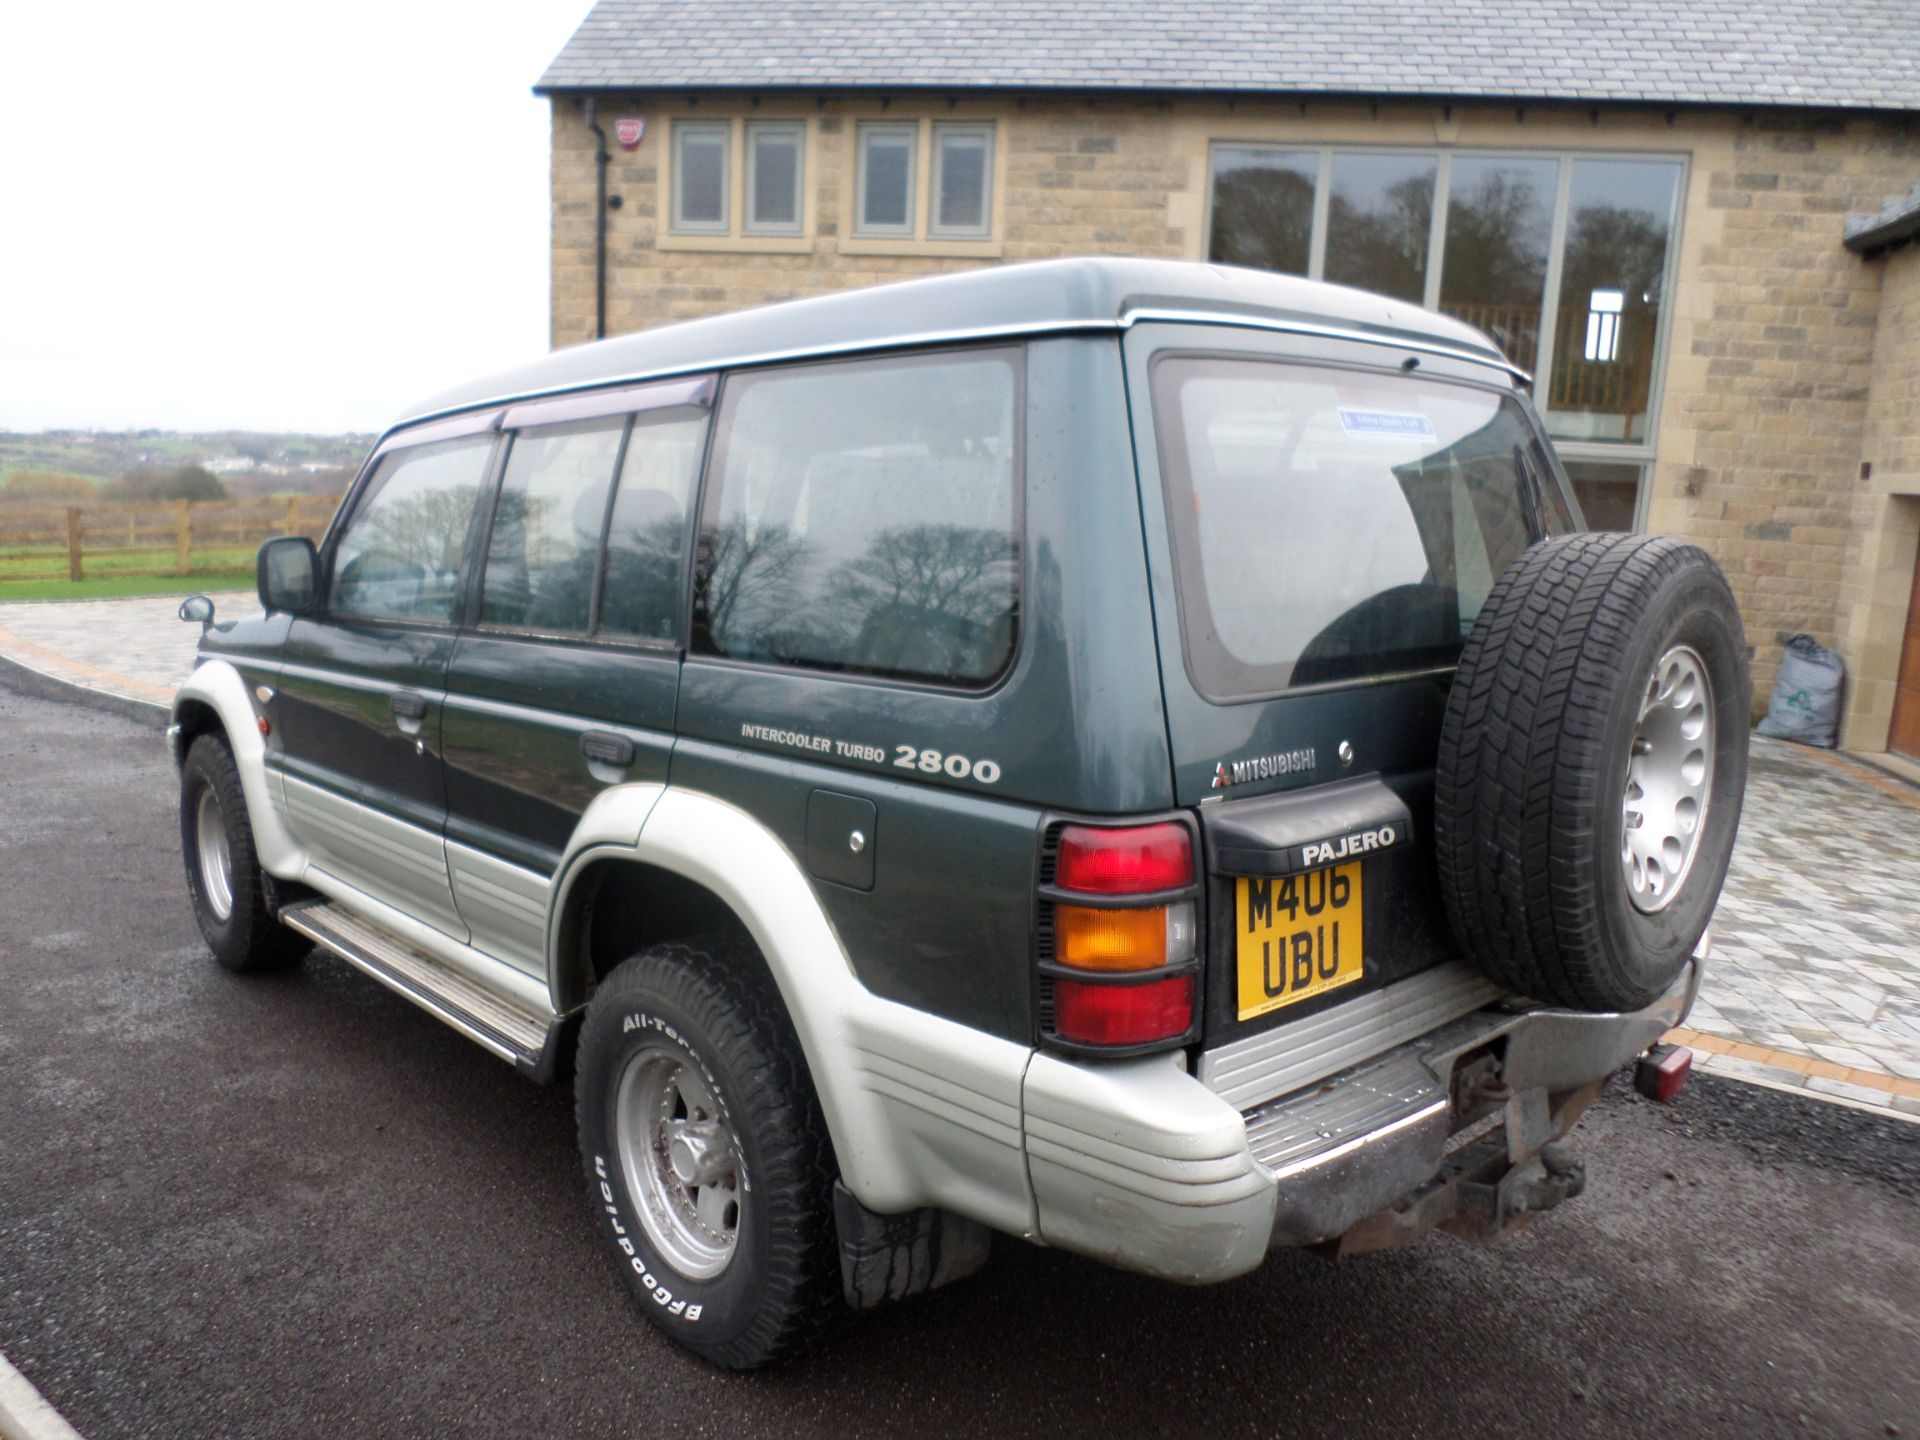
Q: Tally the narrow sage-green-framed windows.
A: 4